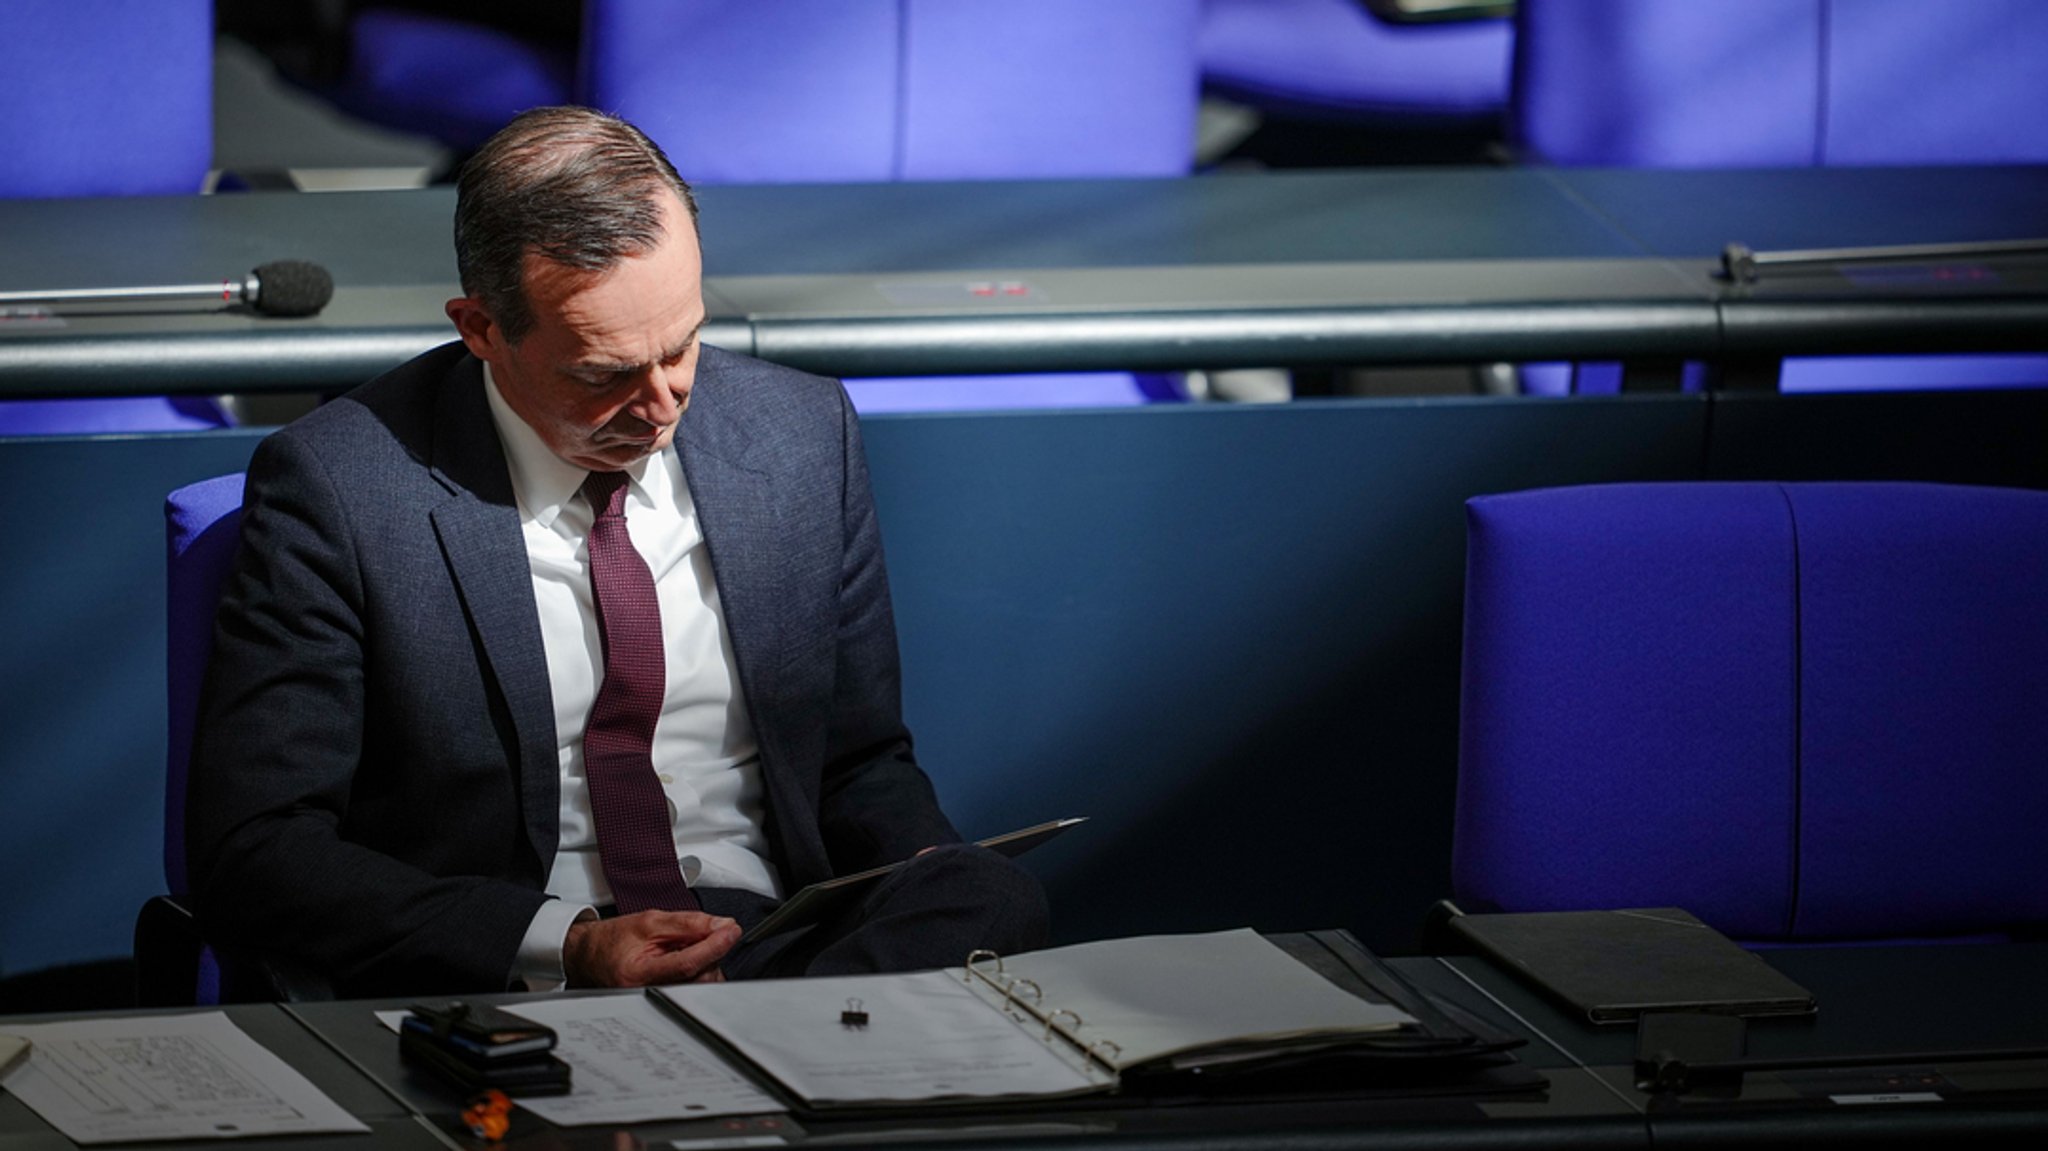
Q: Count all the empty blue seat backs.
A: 4